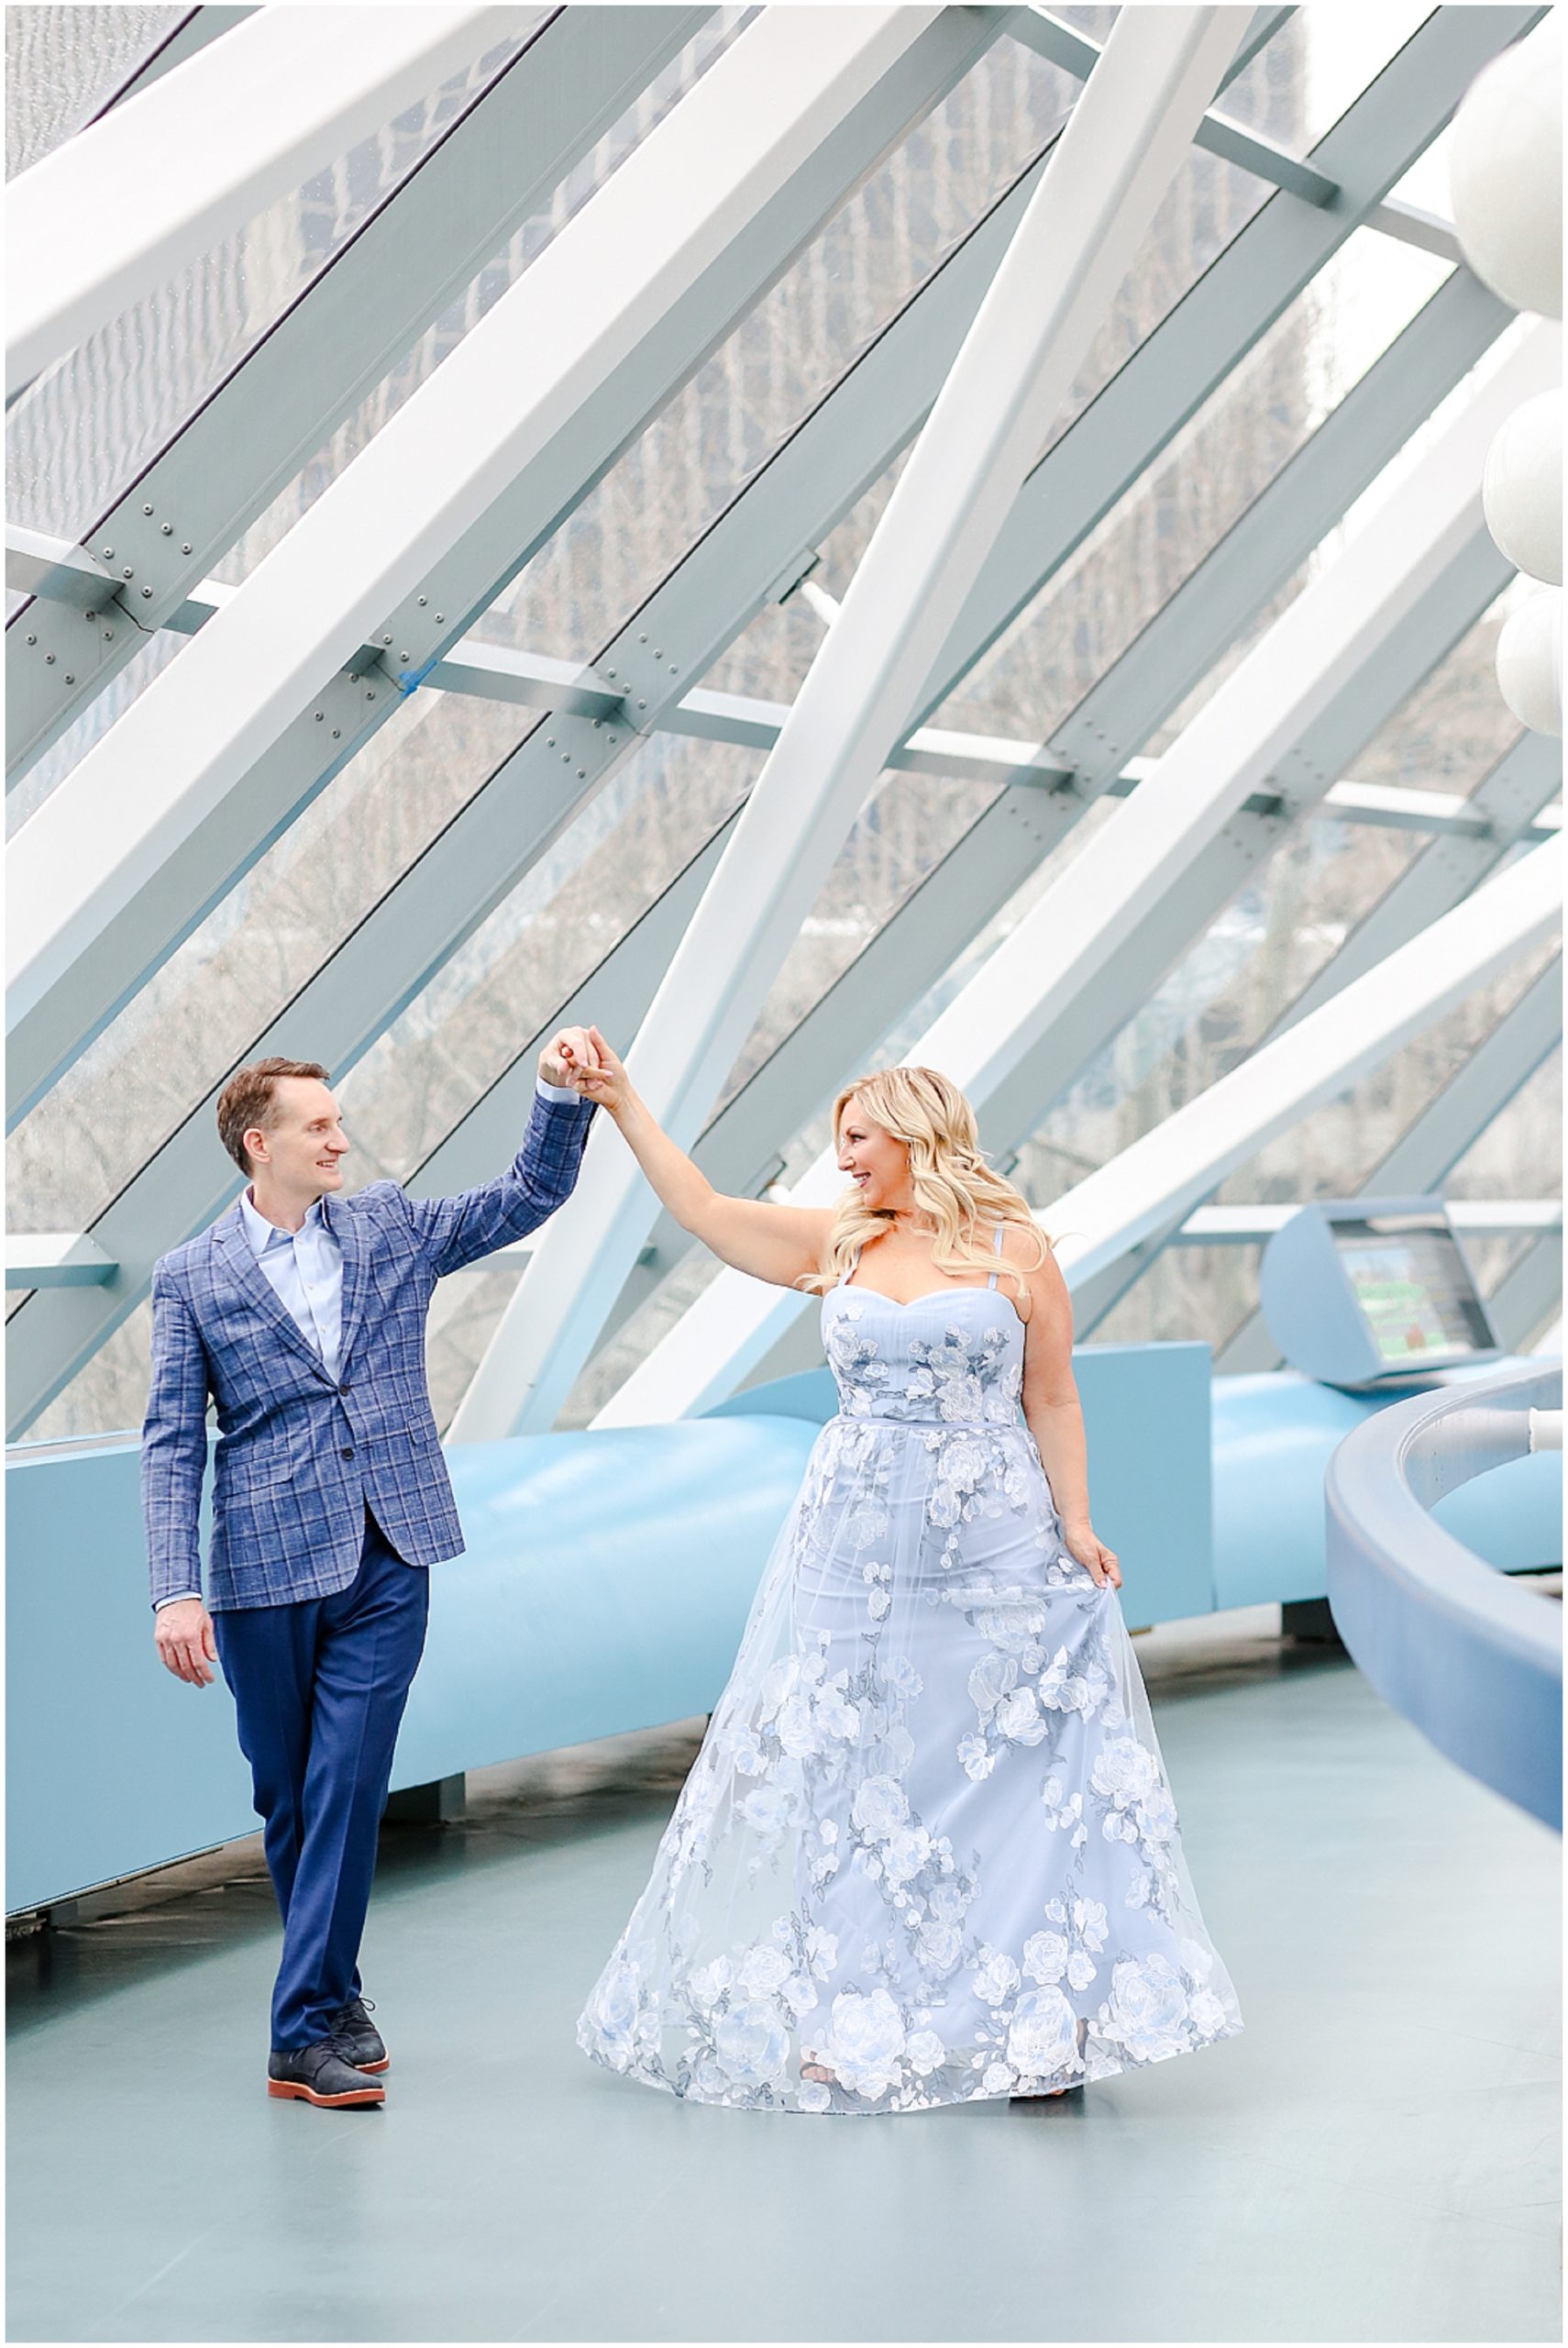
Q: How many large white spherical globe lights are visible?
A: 3